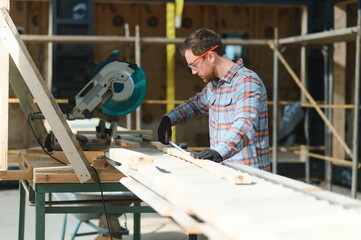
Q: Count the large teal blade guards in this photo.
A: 1